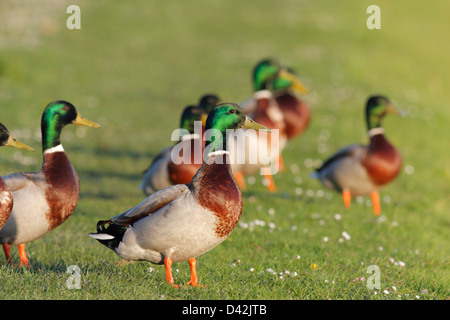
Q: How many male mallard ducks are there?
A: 8